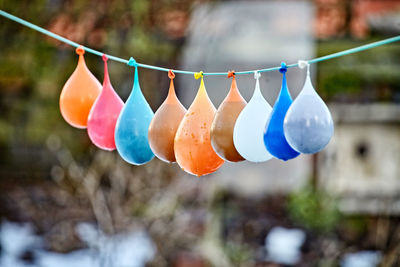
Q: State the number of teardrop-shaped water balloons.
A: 9